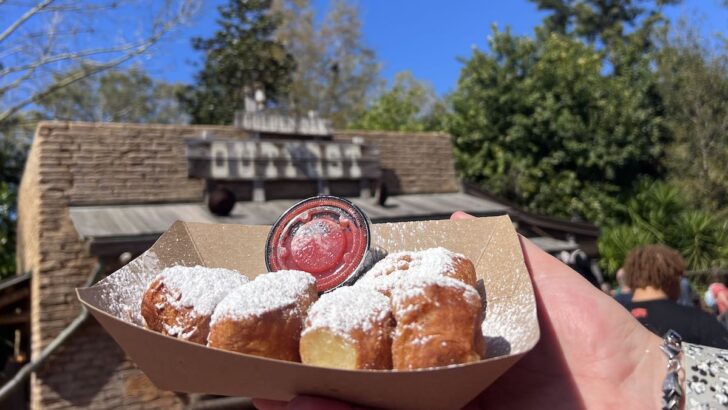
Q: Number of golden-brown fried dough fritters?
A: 5